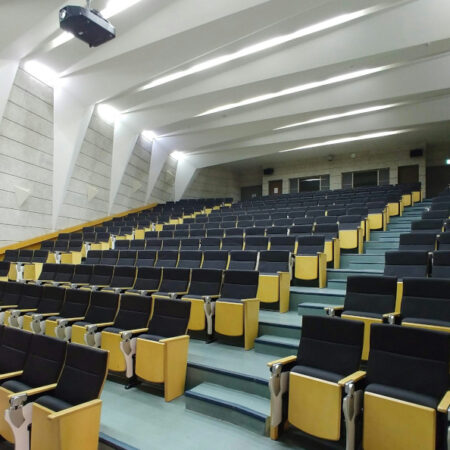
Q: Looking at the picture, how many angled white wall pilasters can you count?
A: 5